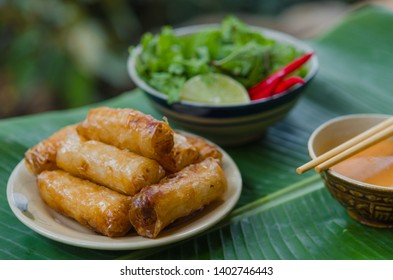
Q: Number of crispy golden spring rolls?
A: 7